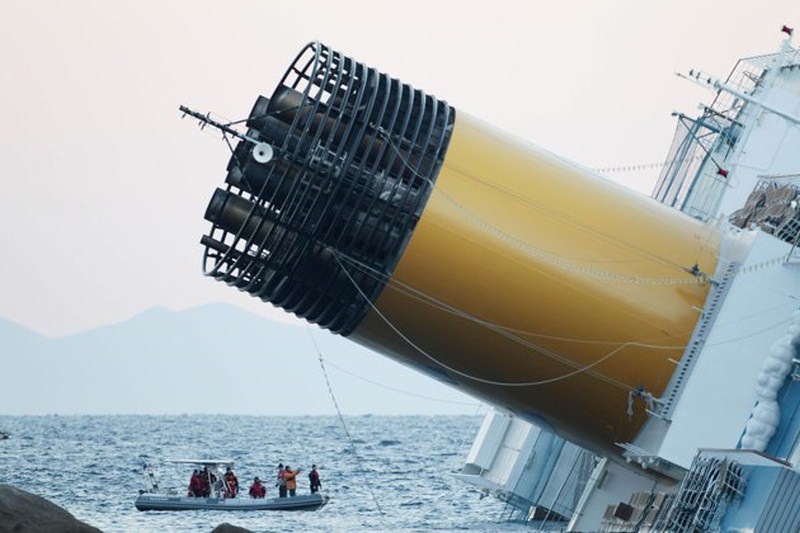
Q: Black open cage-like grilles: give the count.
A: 1